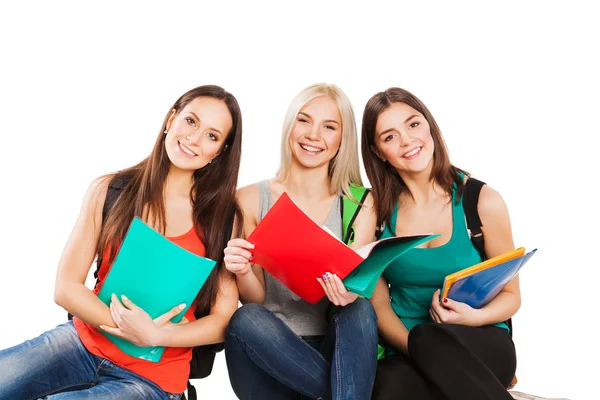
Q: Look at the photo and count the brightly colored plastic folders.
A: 5